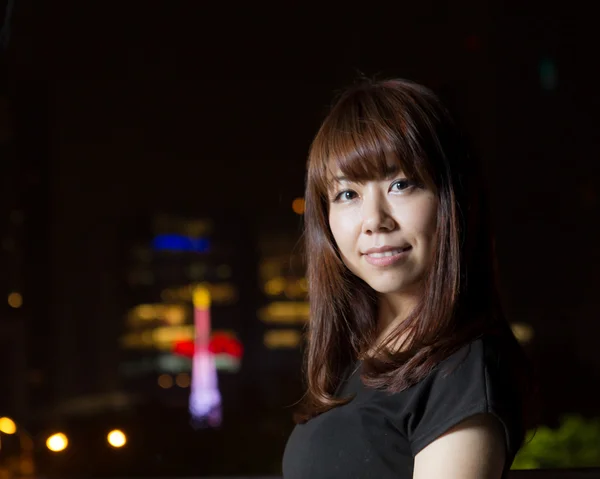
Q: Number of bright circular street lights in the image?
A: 3